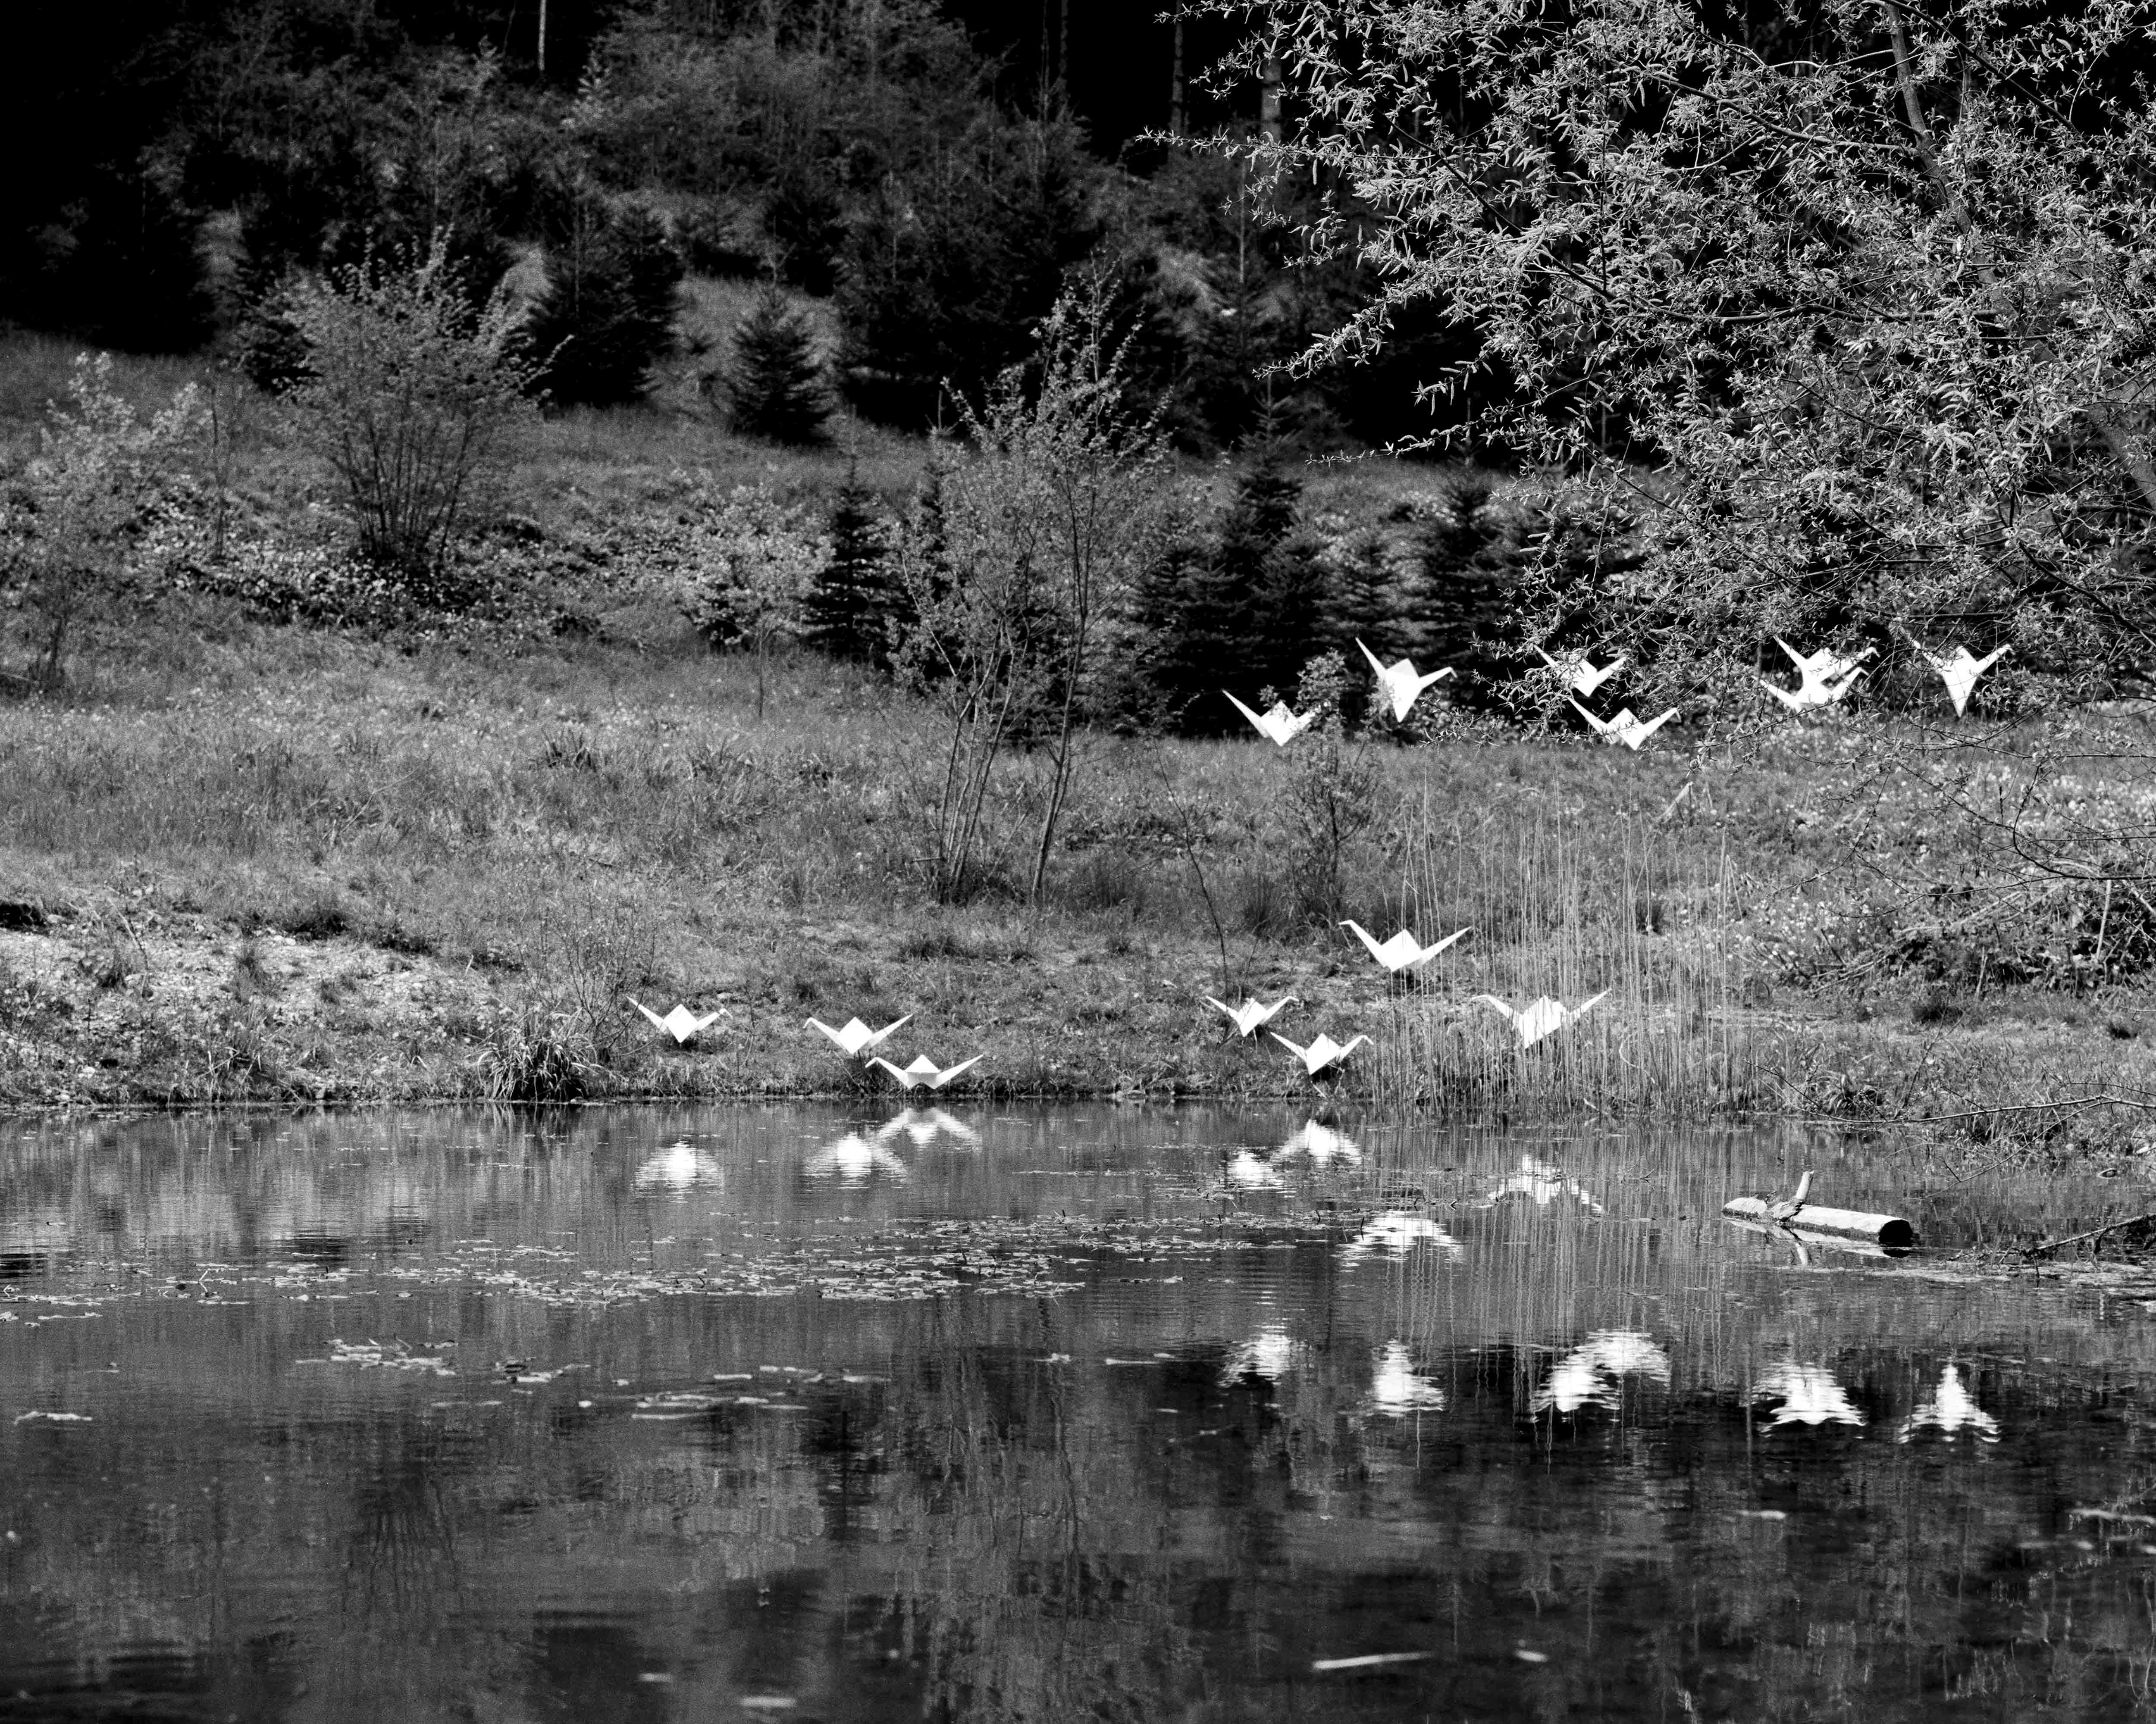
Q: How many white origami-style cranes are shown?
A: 14